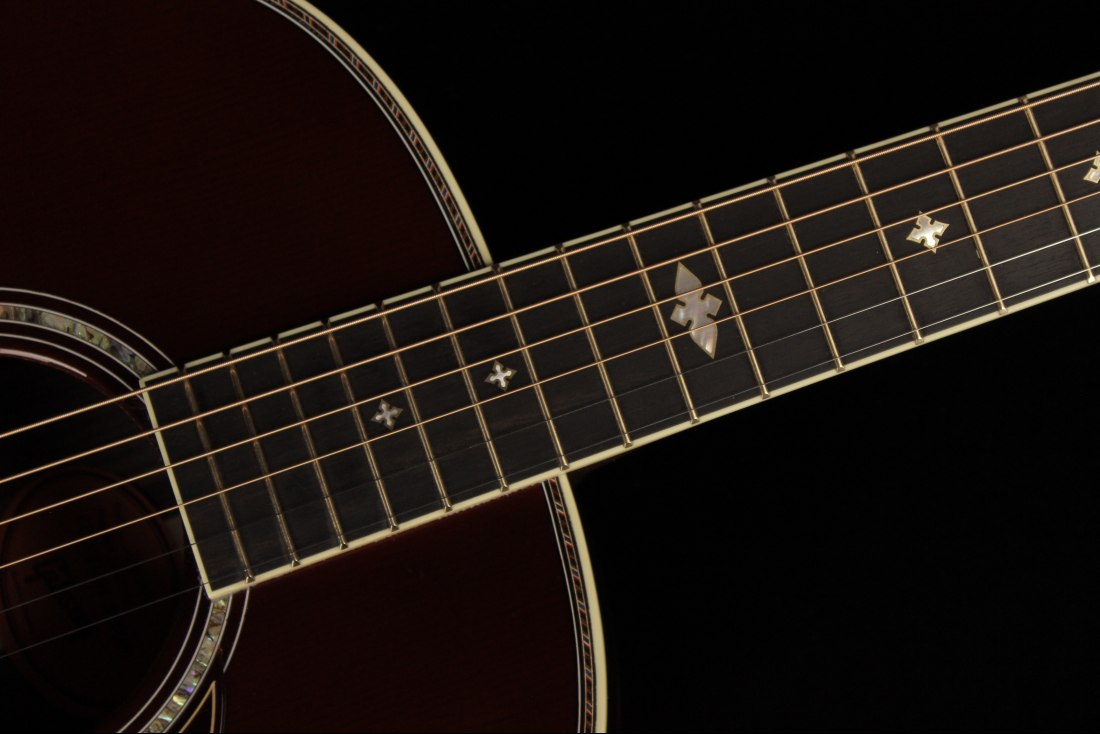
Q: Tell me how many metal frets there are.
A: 14